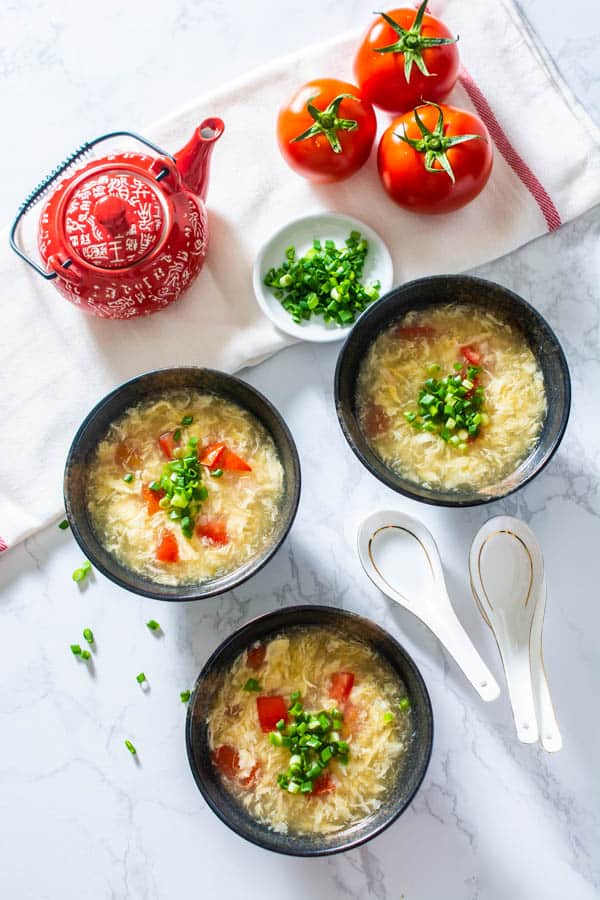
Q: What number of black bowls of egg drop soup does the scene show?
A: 3